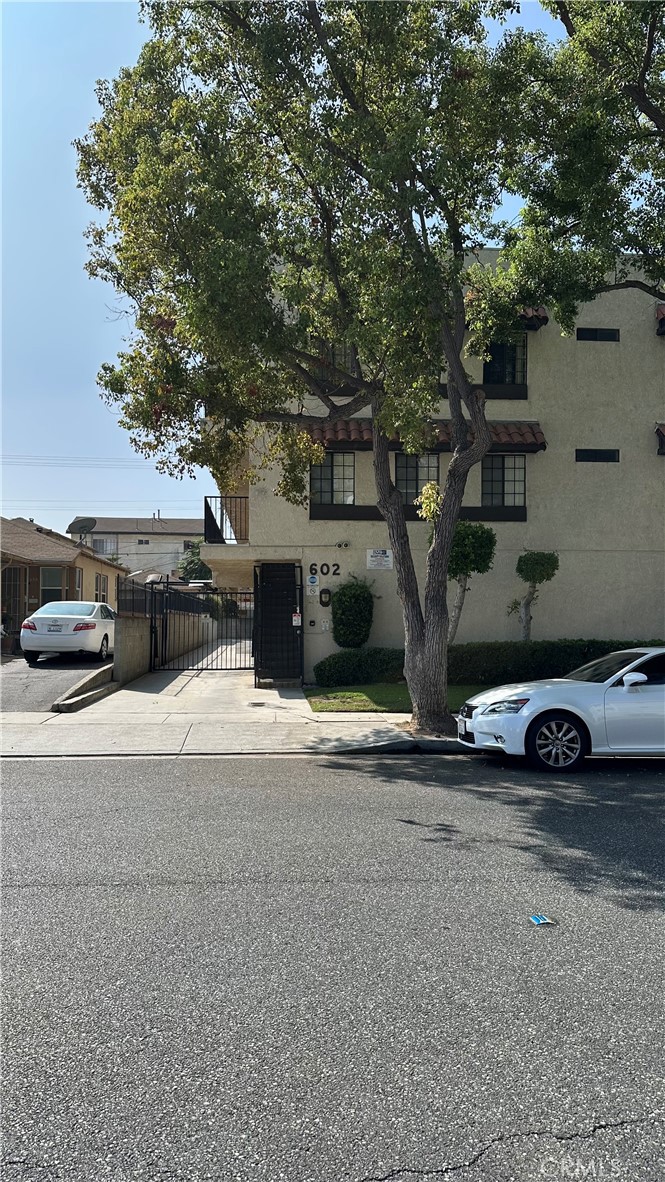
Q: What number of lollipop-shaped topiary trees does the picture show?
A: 2